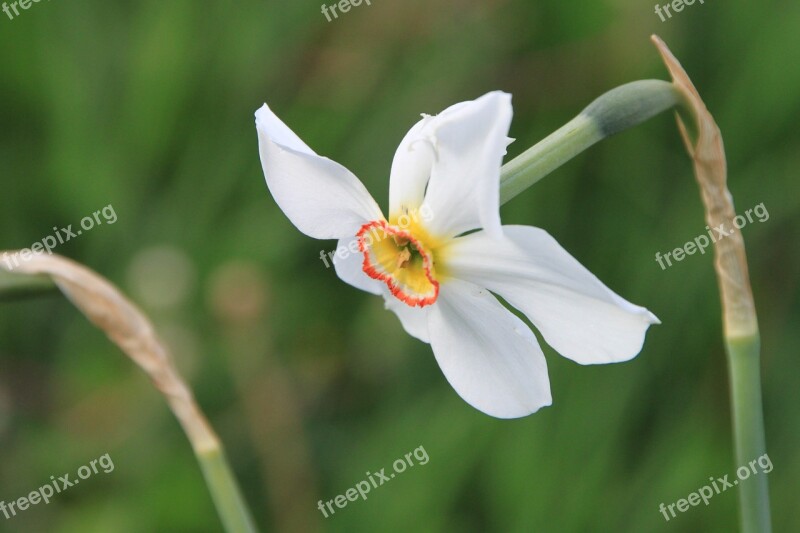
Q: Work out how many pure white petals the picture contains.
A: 6